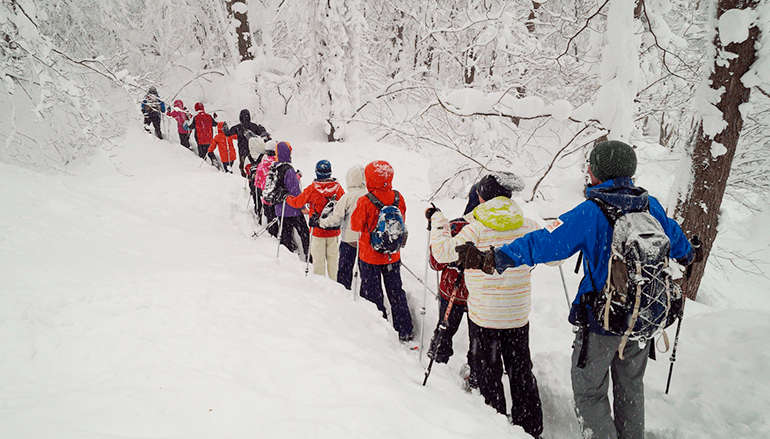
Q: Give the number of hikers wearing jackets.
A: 14